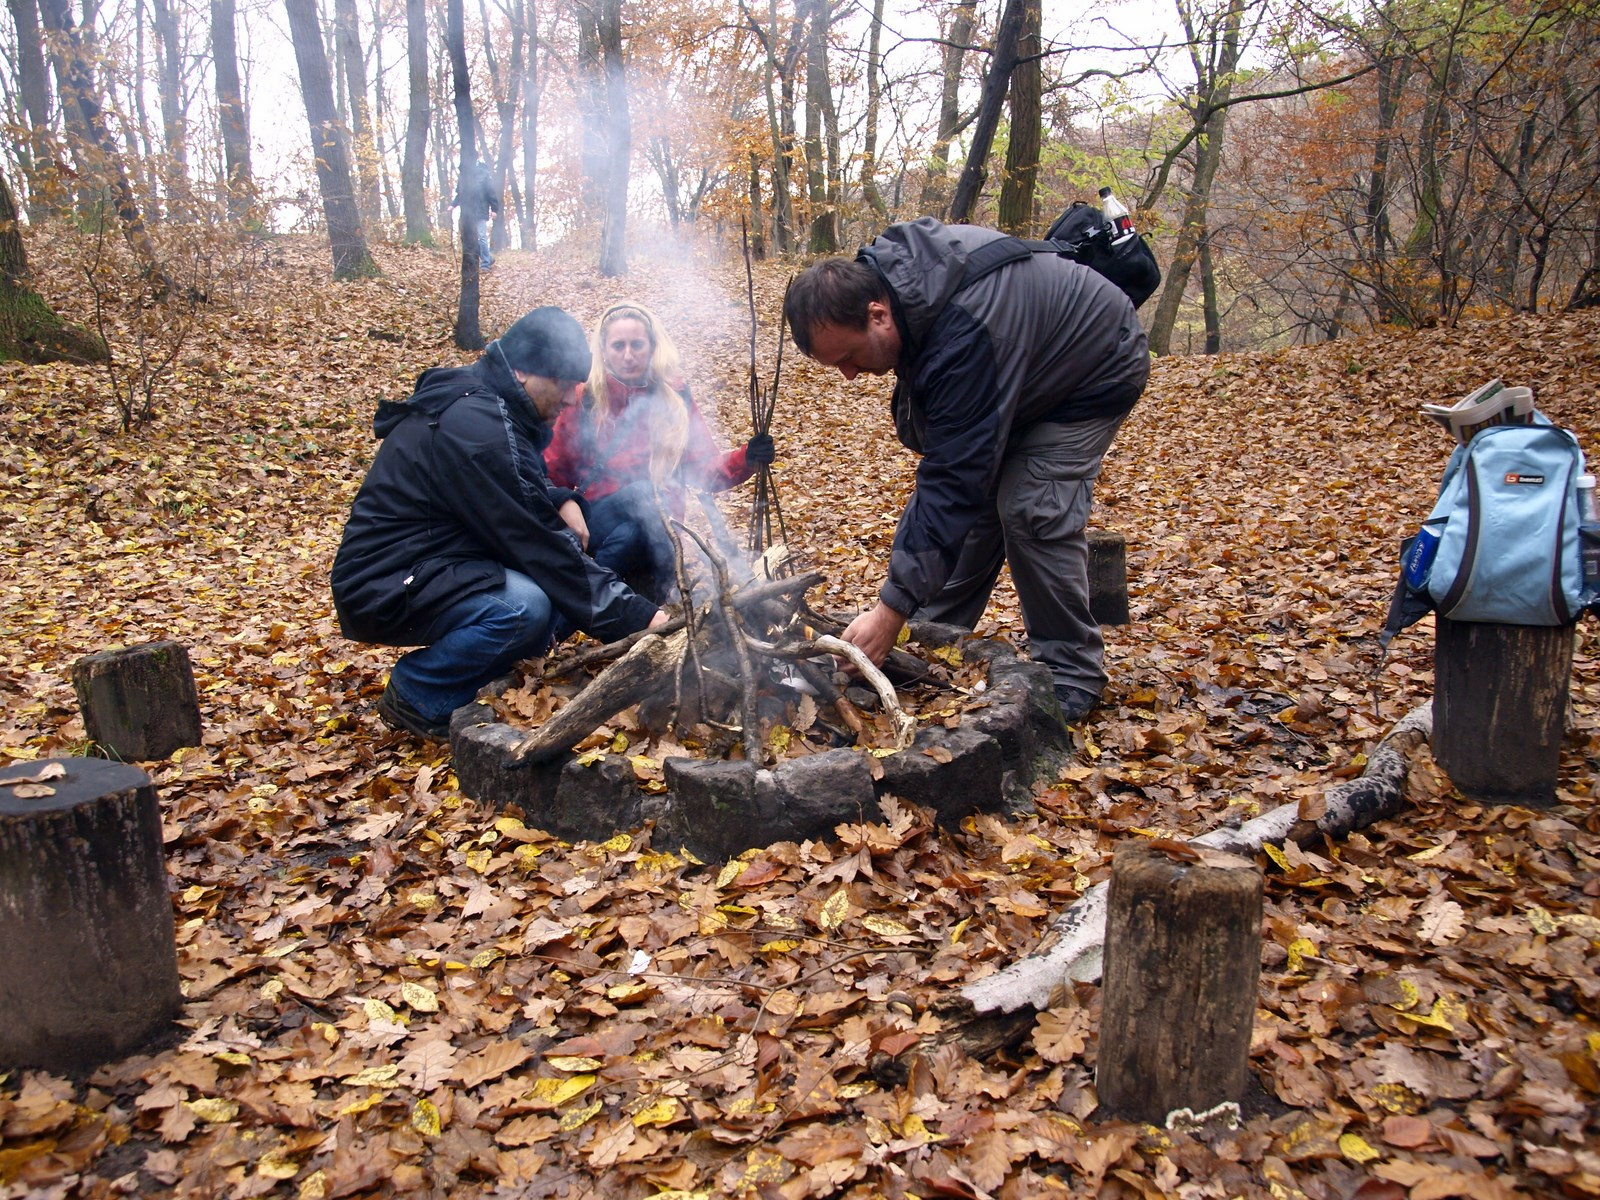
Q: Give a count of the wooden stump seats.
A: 5